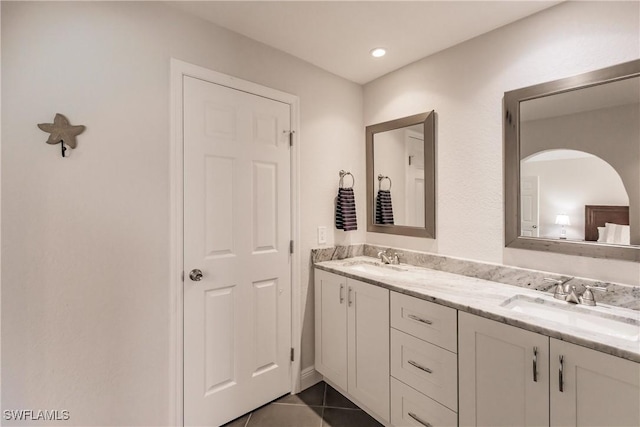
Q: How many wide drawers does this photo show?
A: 3